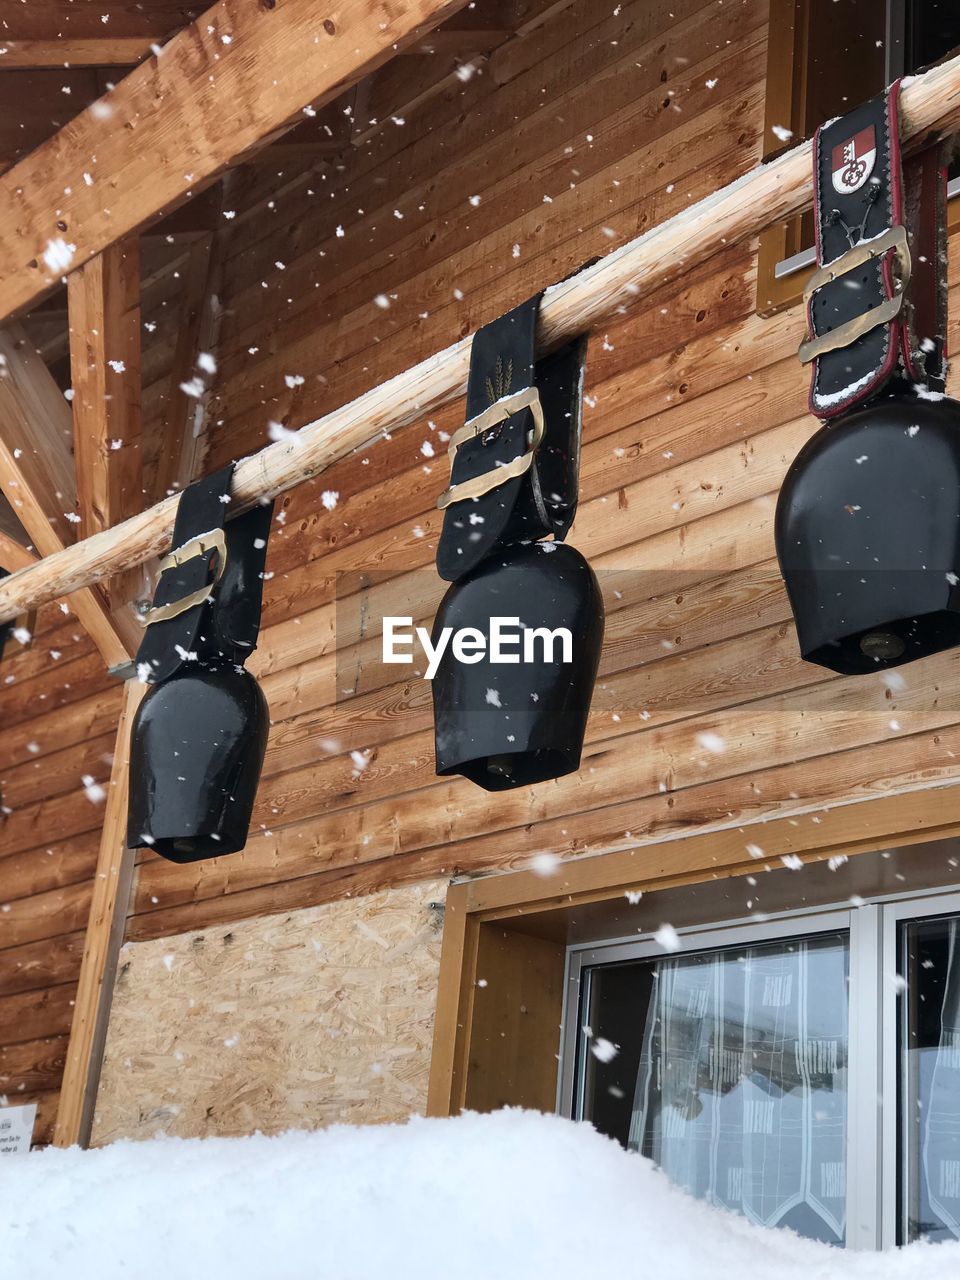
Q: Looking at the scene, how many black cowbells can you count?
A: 3